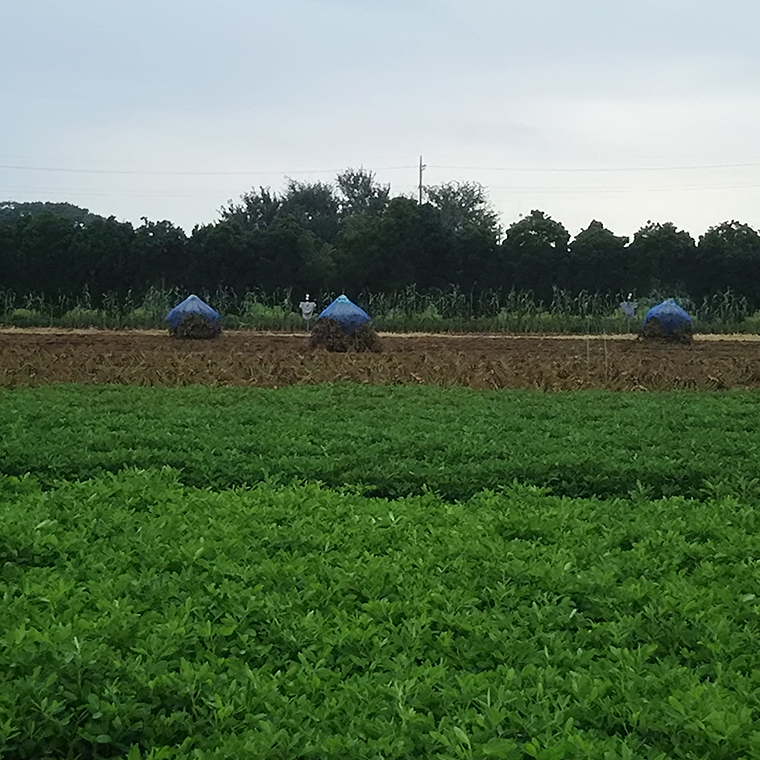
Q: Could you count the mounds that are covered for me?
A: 3